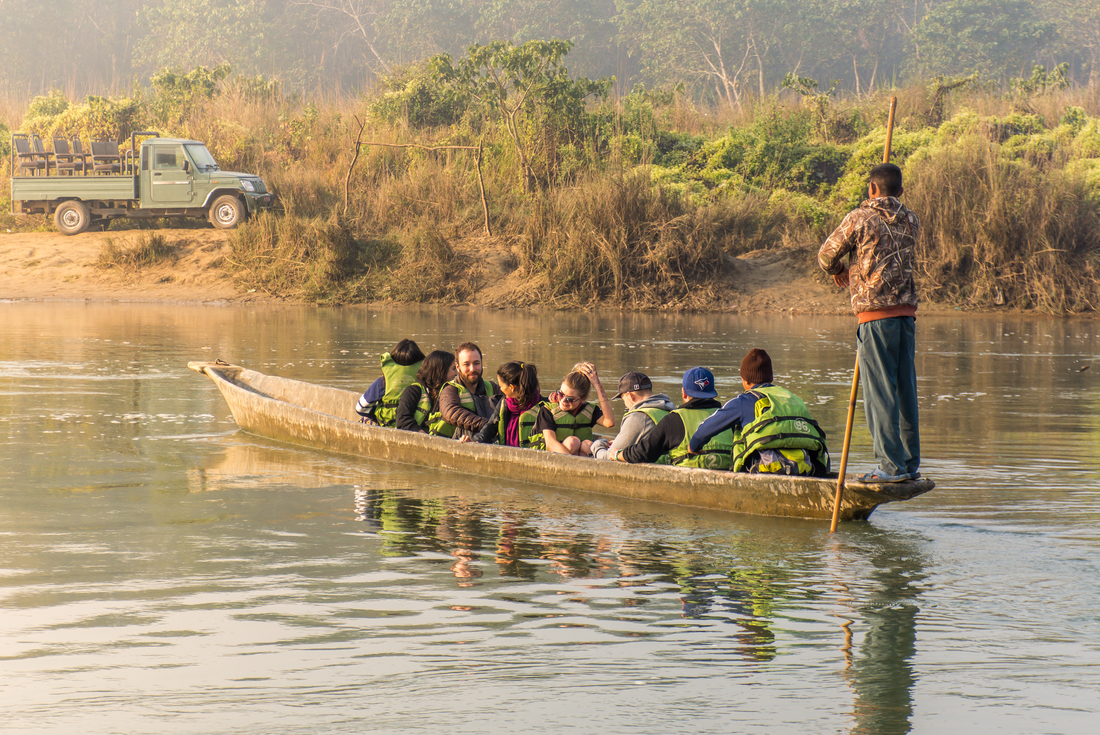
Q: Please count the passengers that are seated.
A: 8